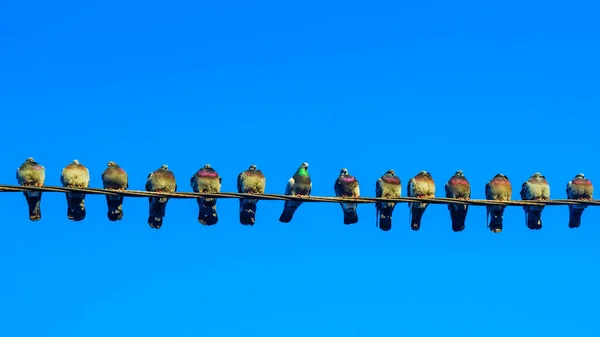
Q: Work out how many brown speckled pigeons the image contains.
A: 13